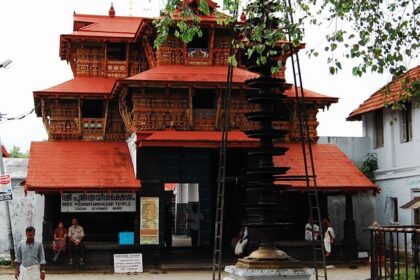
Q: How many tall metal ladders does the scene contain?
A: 2